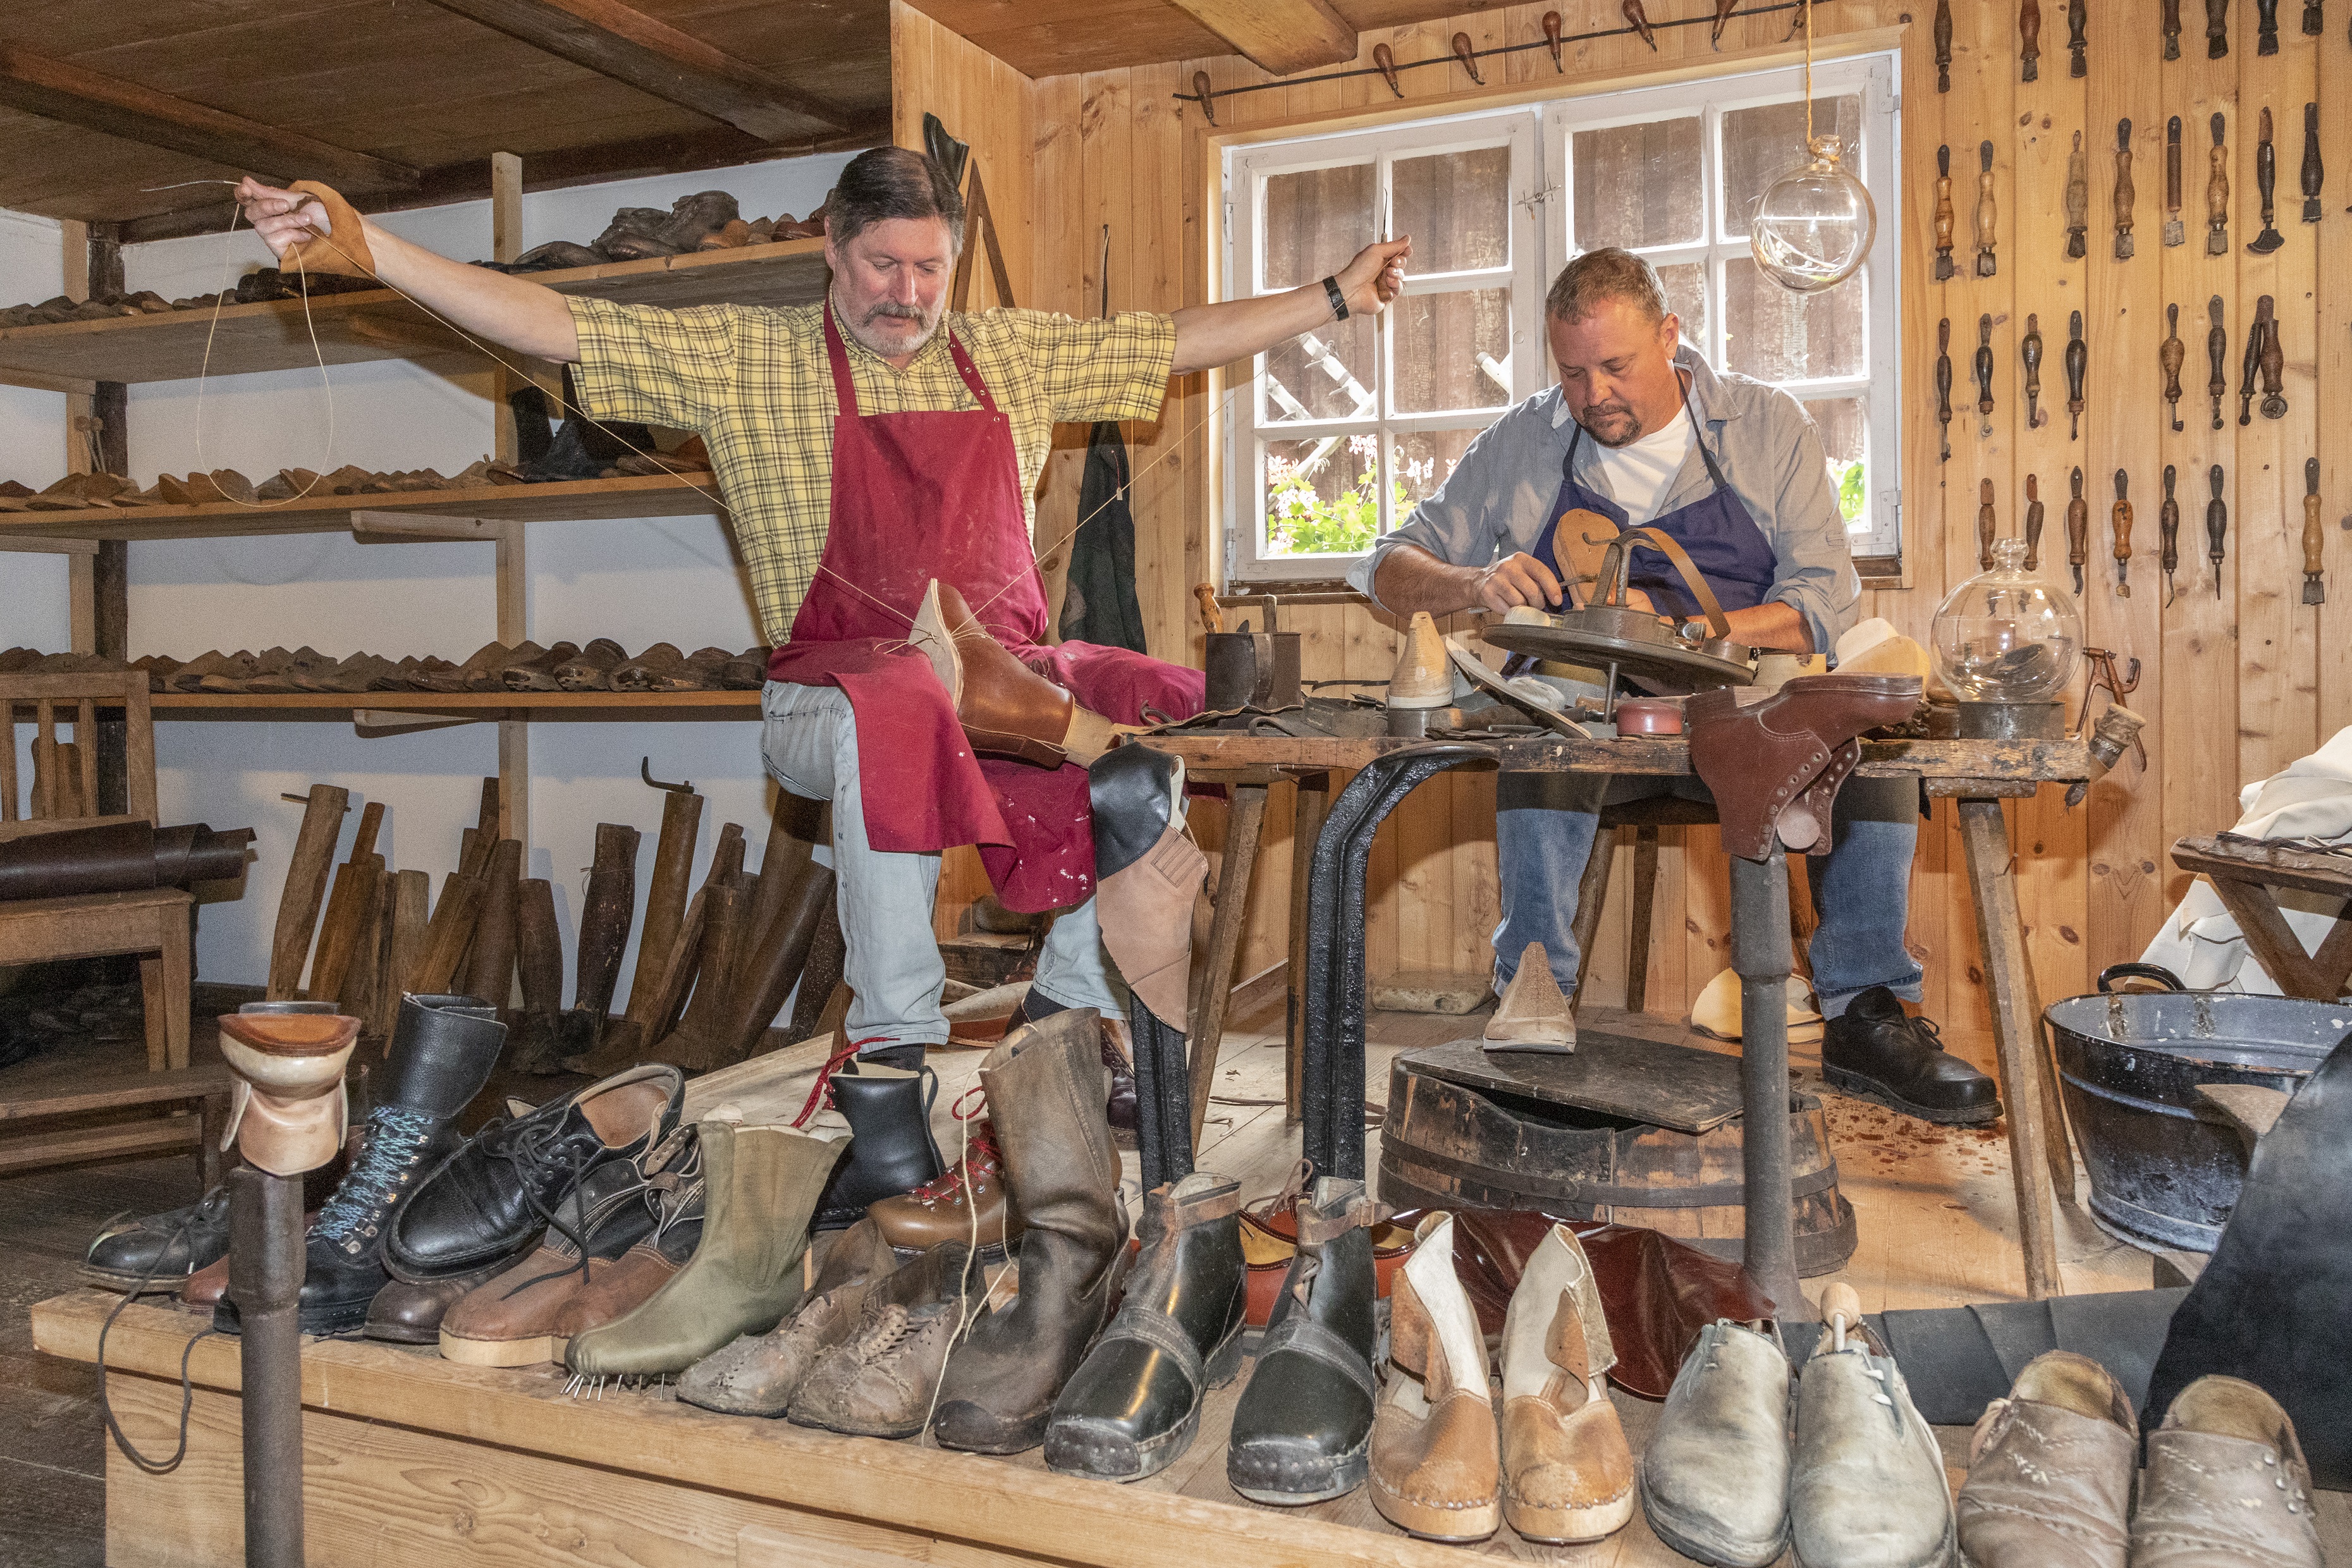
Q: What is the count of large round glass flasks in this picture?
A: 2